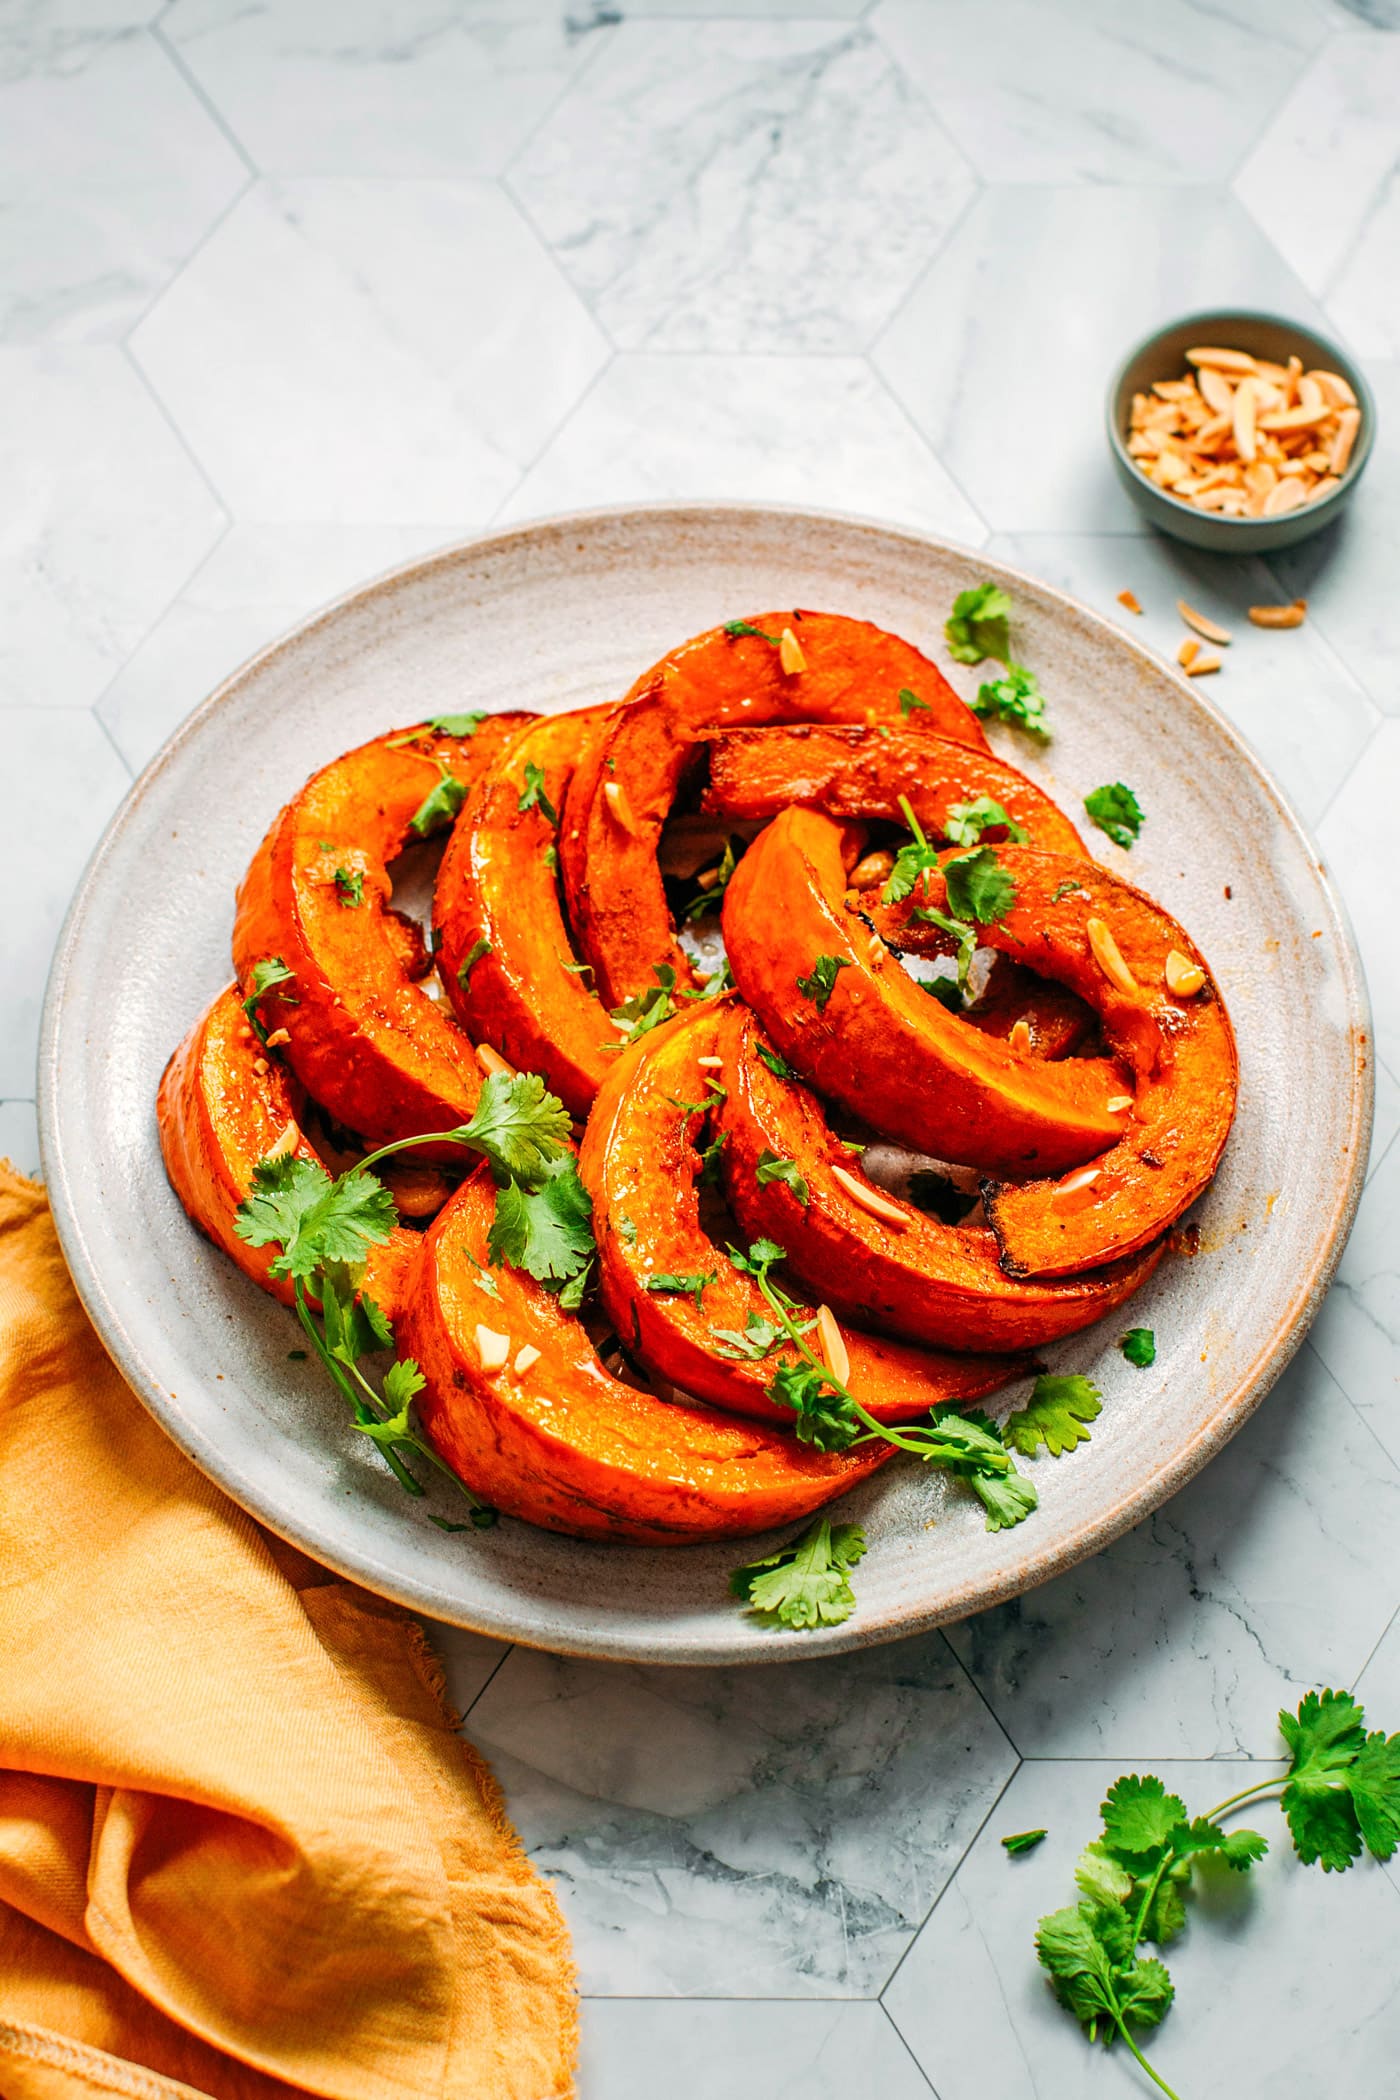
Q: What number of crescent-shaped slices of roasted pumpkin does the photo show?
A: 10